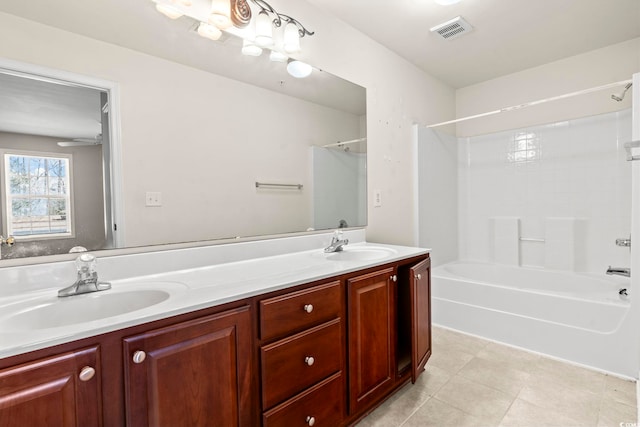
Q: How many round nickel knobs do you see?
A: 7